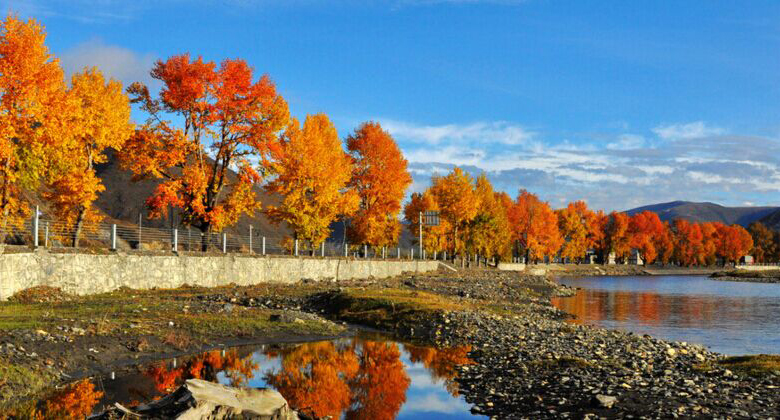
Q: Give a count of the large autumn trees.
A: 5